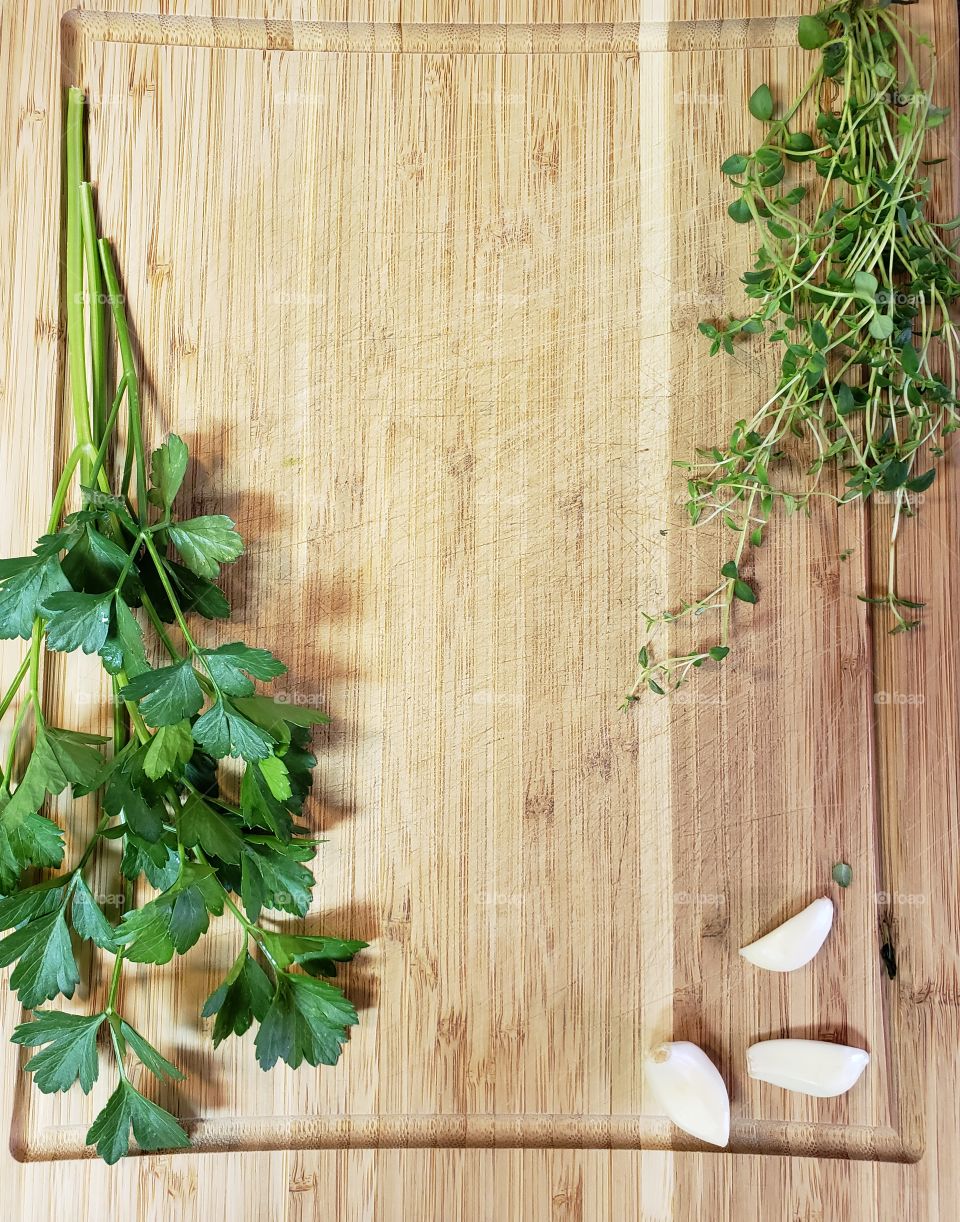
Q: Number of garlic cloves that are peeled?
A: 3